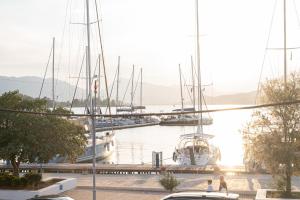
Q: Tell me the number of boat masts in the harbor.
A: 11